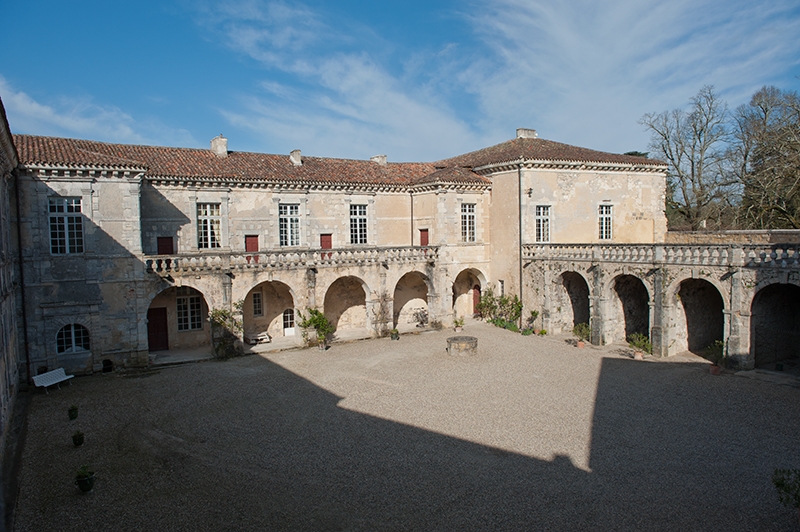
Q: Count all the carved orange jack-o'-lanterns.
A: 0